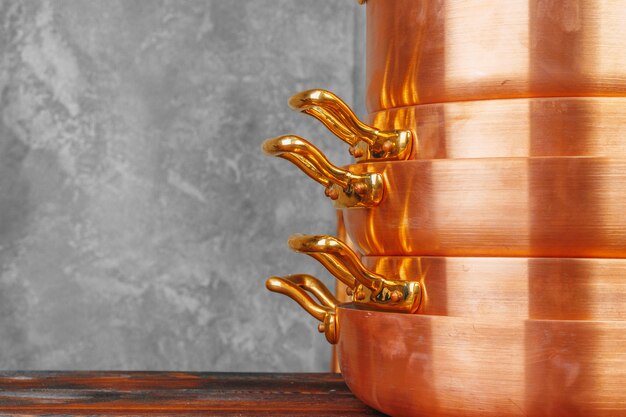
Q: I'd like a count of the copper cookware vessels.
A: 5